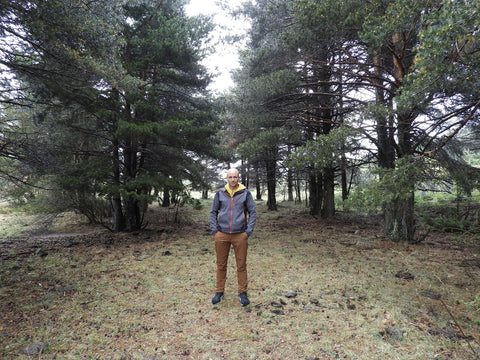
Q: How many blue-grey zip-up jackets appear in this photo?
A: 1